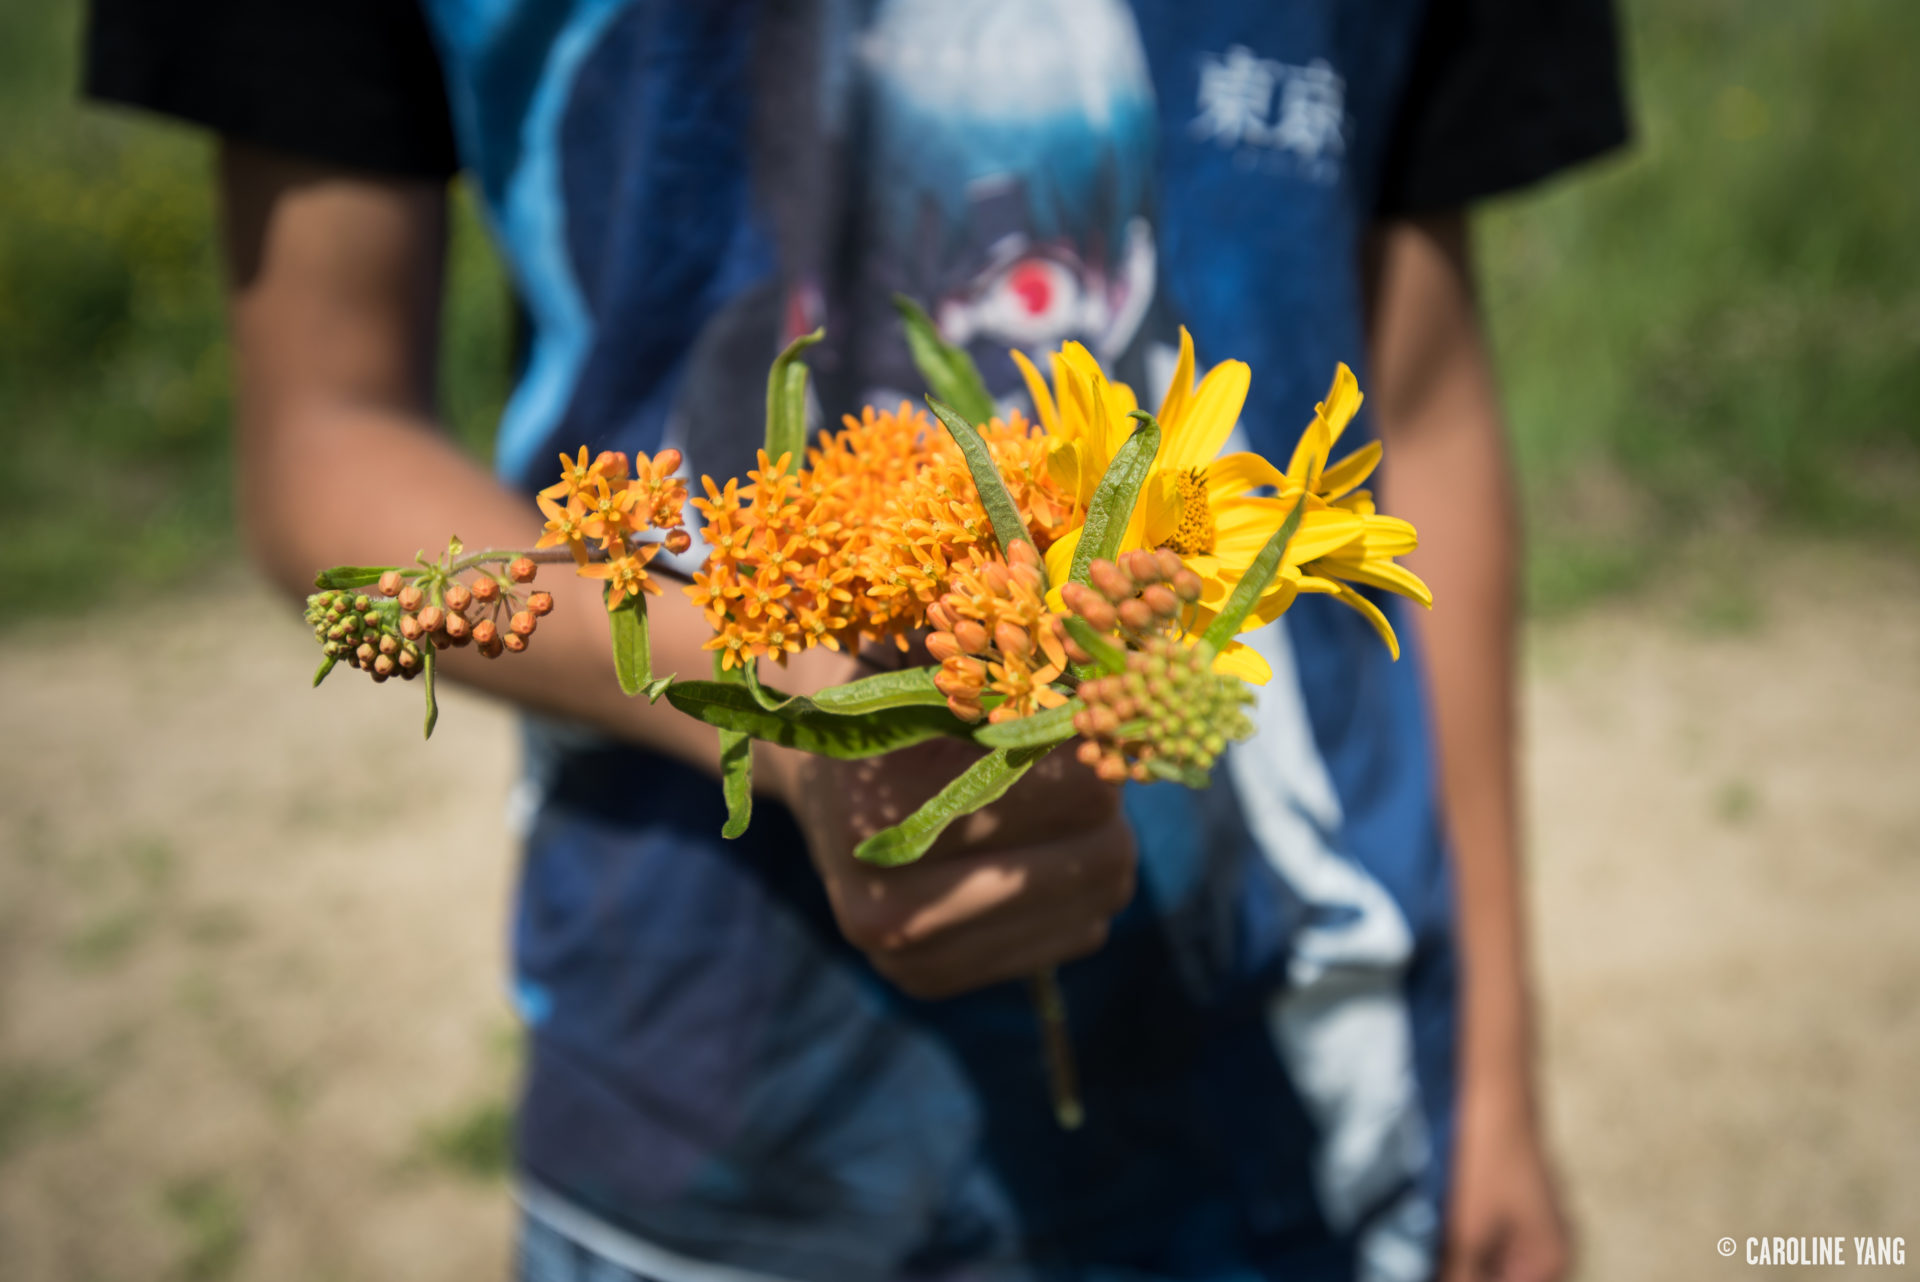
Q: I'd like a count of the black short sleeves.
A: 2